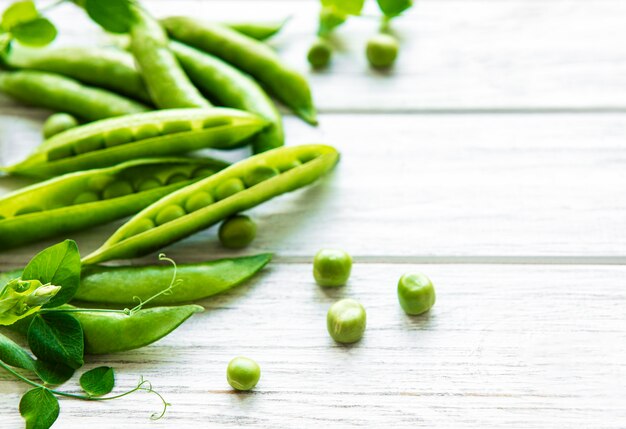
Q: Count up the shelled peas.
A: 8